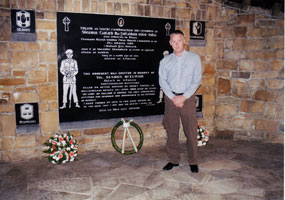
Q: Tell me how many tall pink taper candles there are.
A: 0